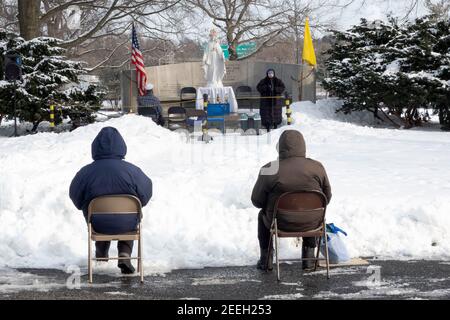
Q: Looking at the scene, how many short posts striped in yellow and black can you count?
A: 3